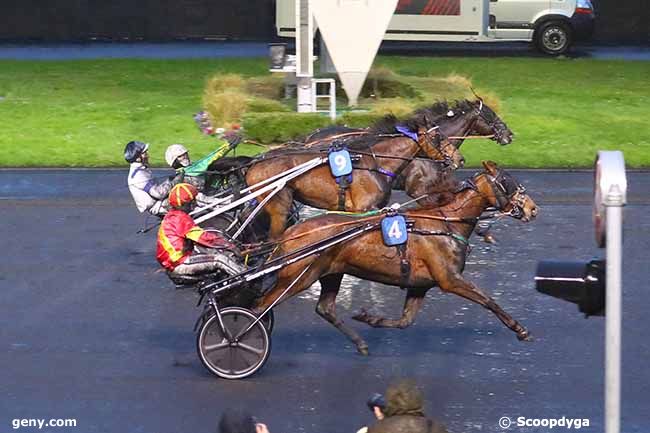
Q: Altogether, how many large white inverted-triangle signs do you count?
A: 1